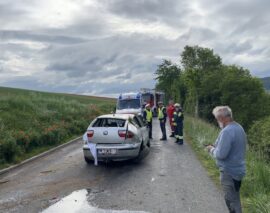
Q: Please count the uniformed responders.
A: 4